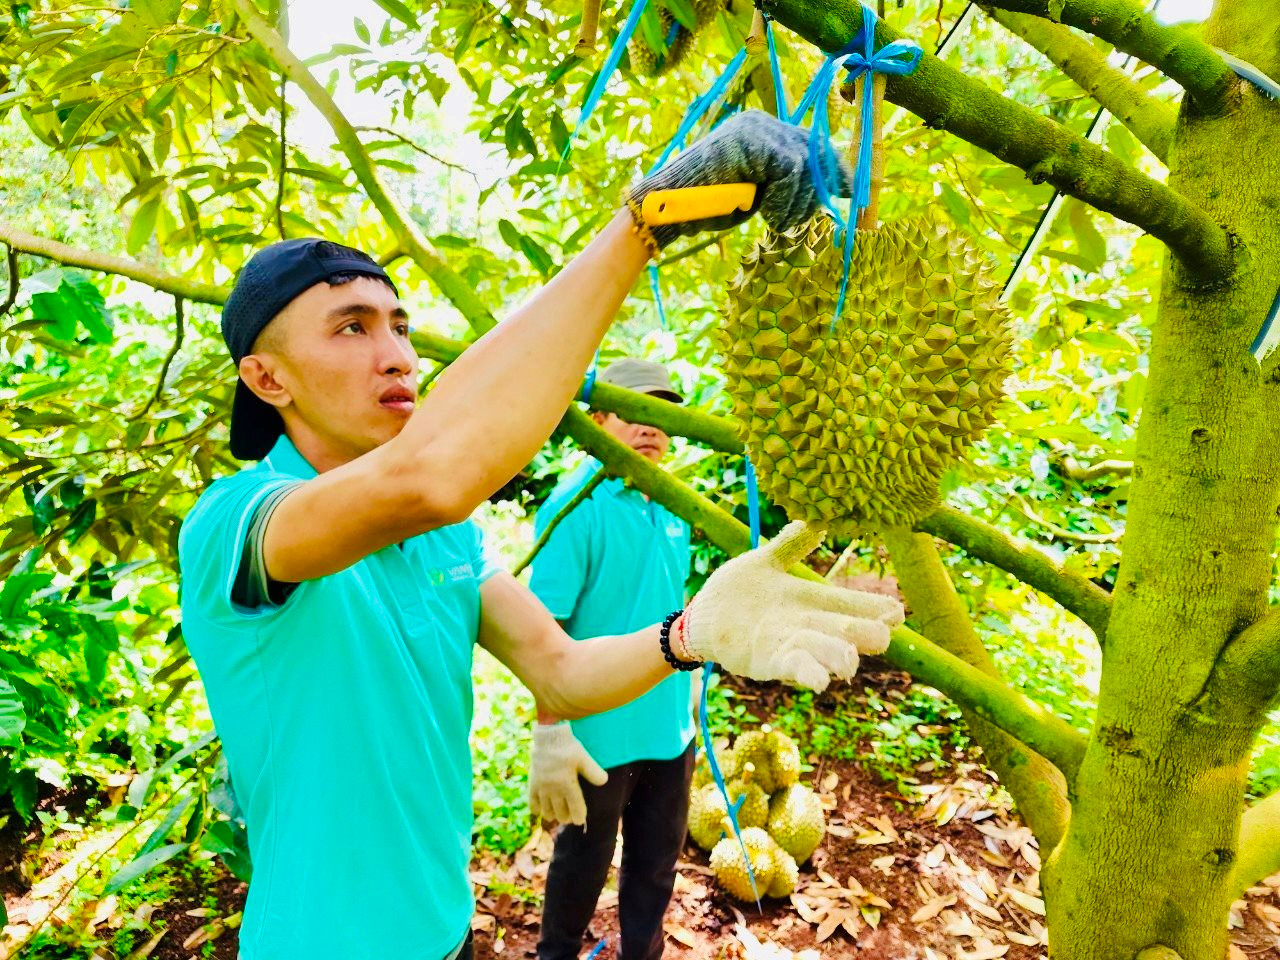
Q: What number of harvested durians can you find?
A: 6